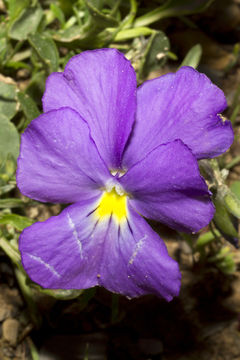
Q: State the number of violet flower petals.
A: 5